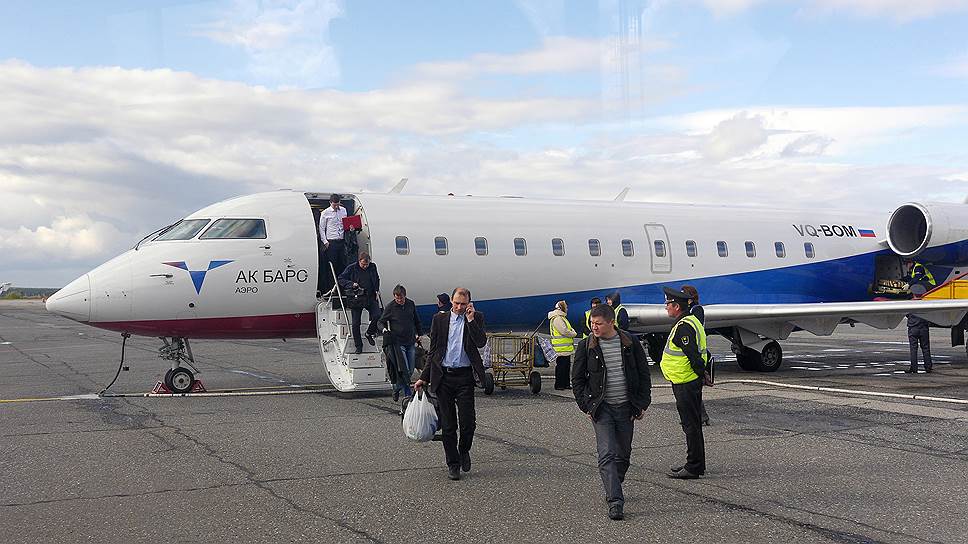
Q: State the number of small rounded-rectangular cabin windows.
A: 13